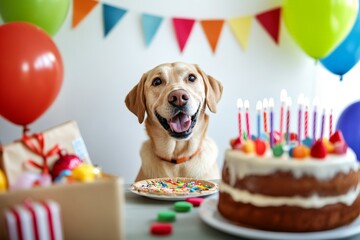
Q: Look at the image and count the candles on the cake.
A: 12